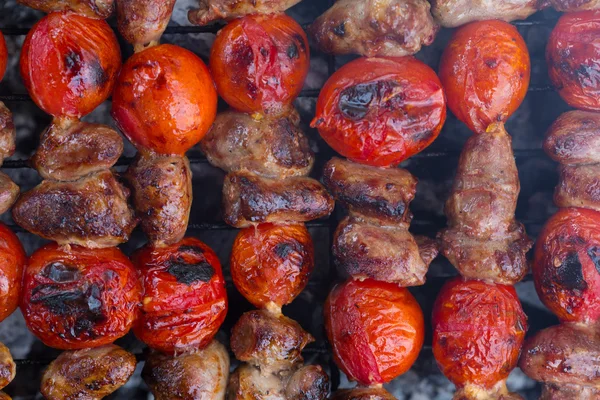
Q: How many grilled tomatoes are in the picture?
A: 14